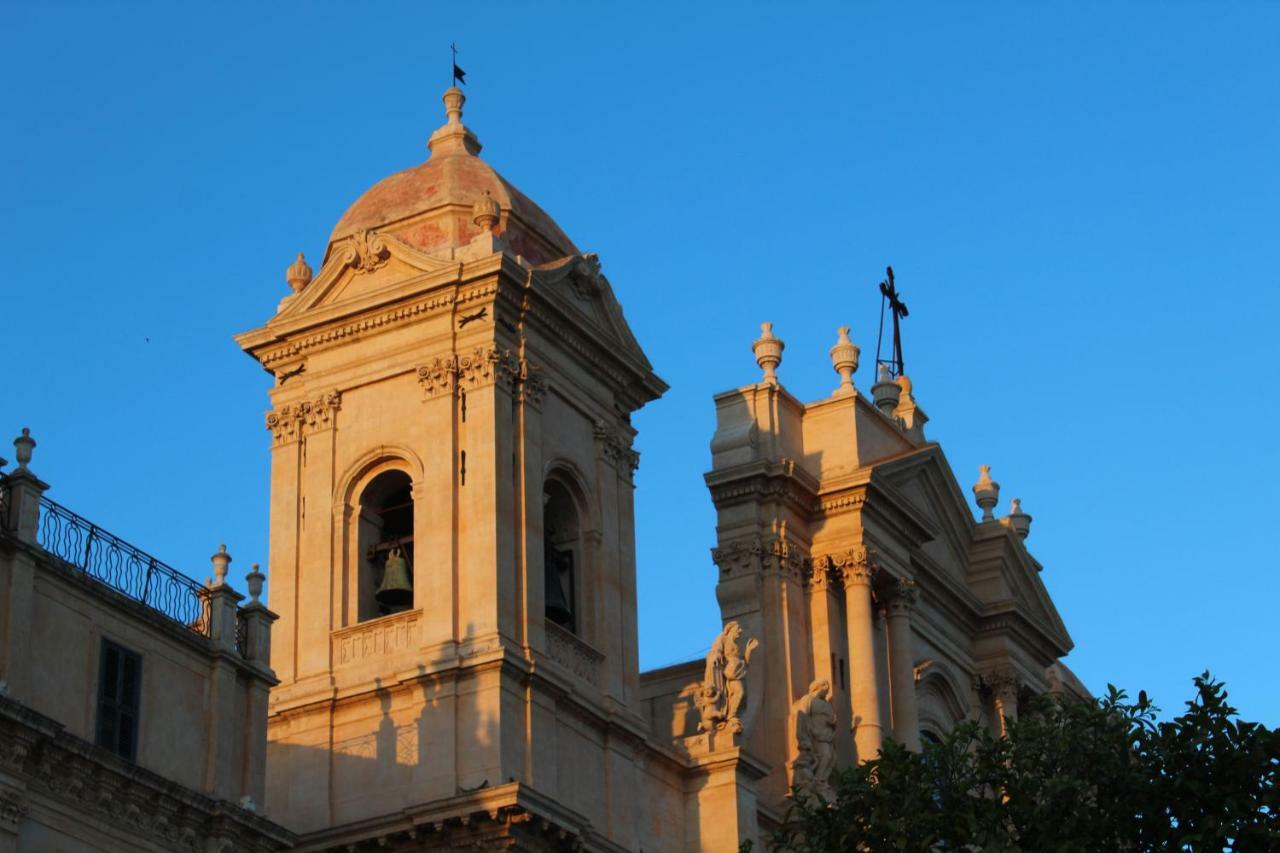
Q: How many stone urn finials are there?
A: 11